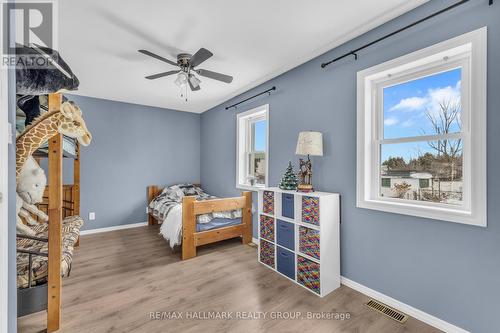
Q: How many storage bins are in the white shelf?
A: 9